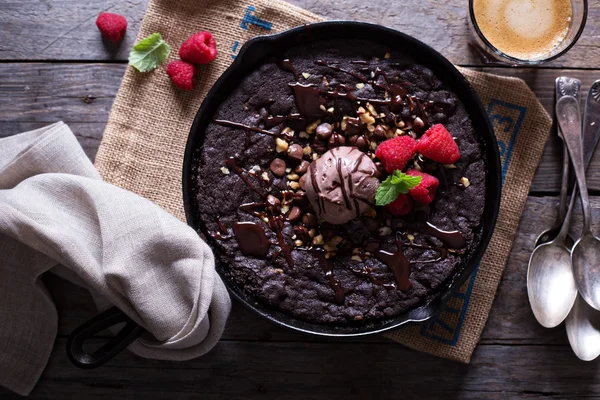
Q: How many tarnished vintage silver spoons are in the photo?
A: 4